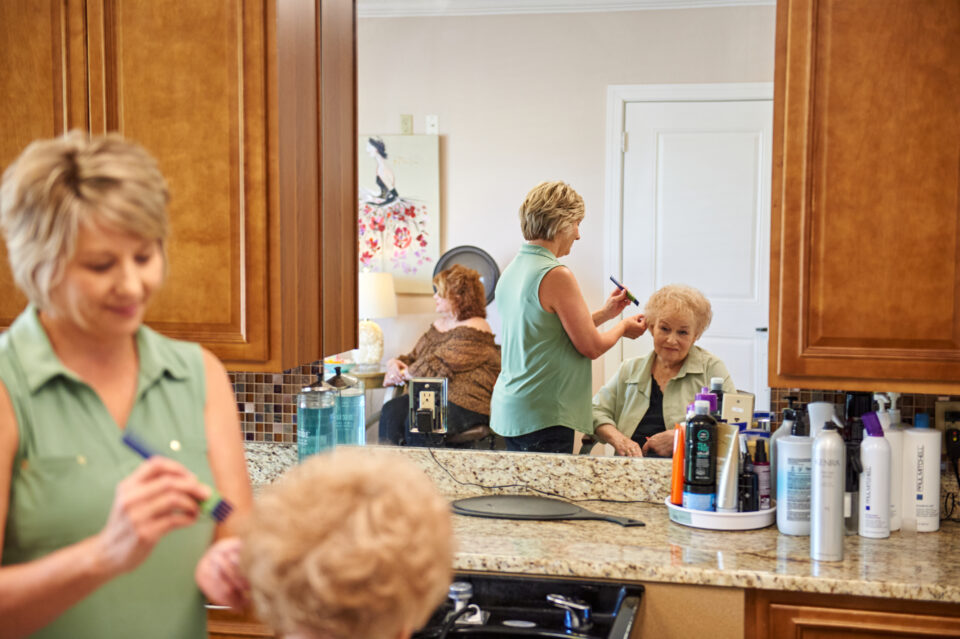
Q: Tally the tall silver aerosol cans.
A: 1